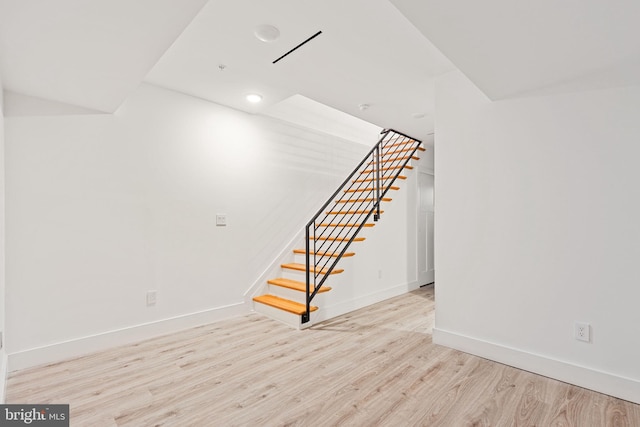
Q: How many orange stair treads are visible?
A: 15